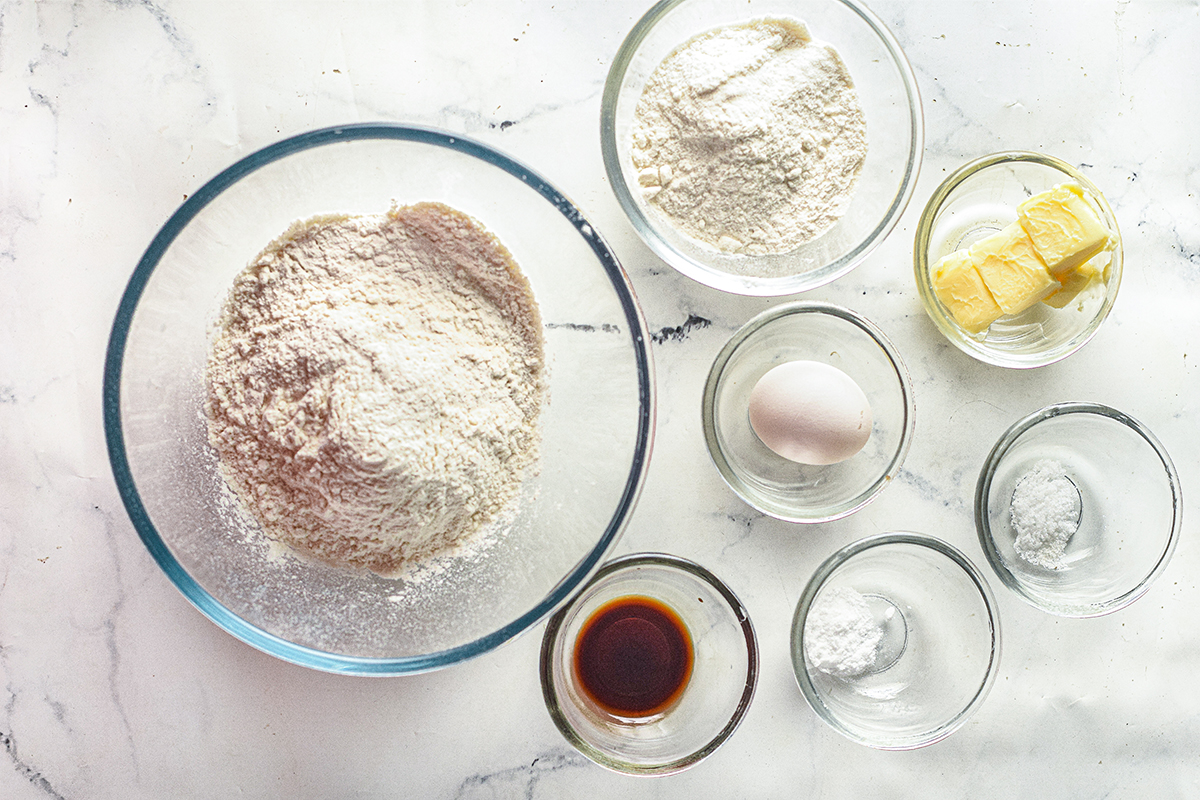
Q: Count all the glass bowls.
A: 7